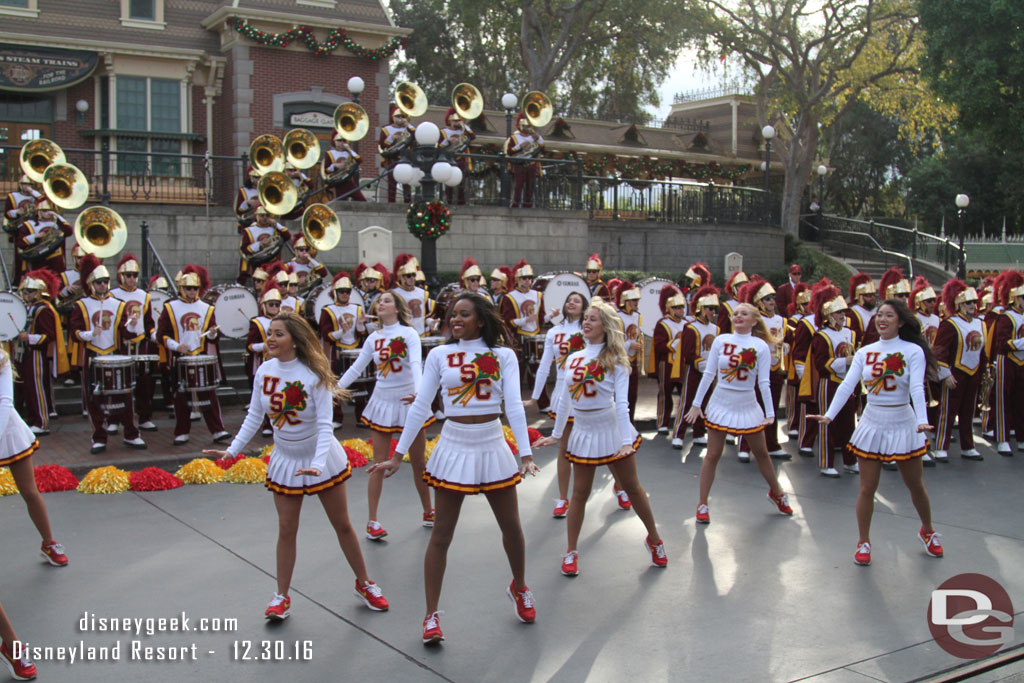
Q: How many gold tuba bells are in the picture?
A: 11